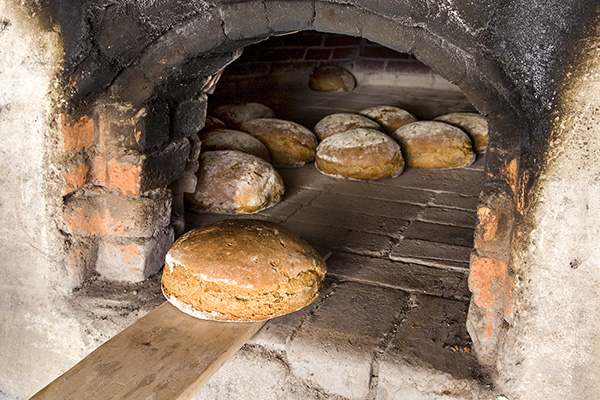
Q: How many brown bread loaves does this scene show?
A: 12